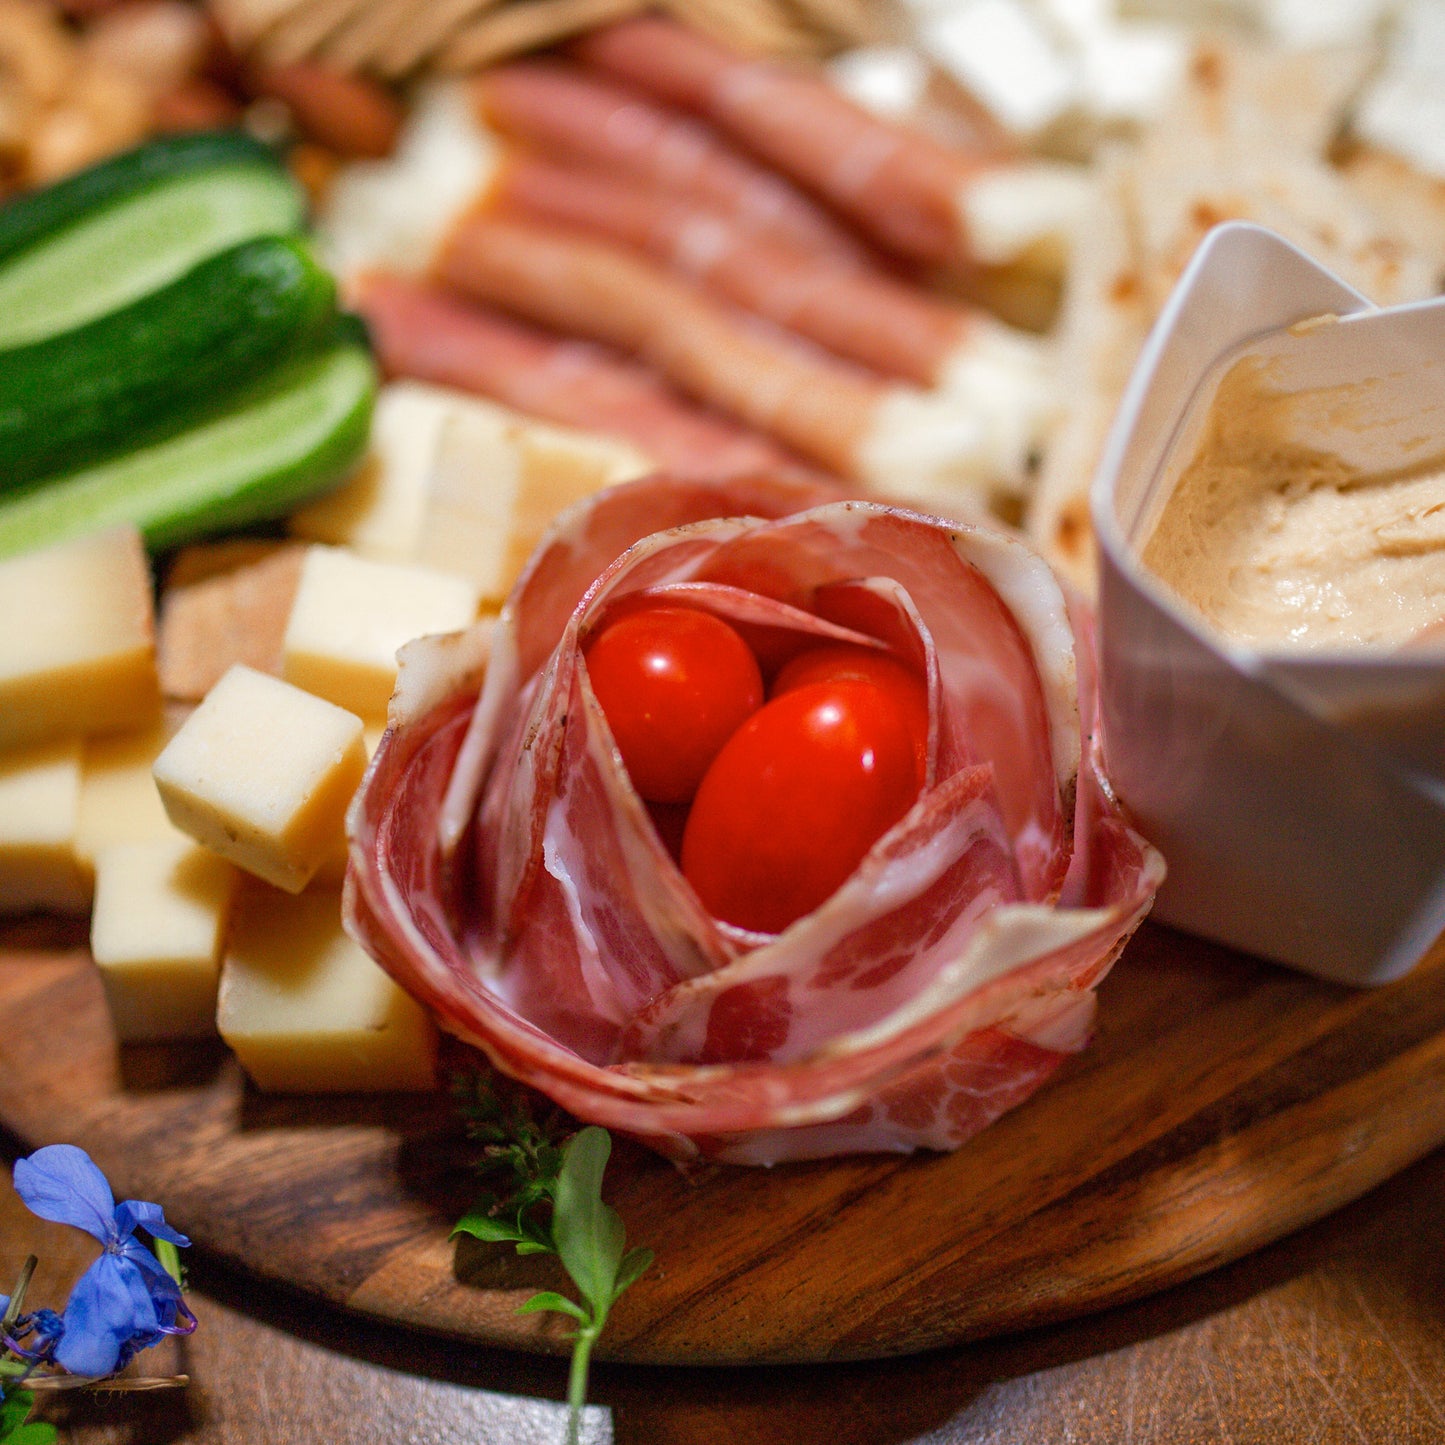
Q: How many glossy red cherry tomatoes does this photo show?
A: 3